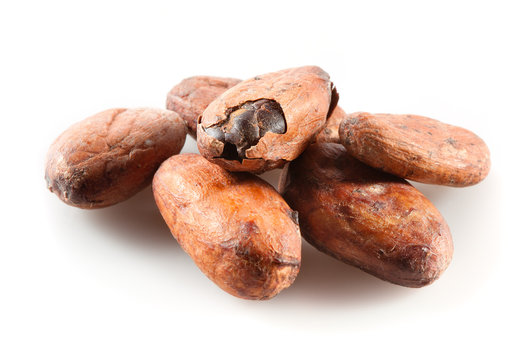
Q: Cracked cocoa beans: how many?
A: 1